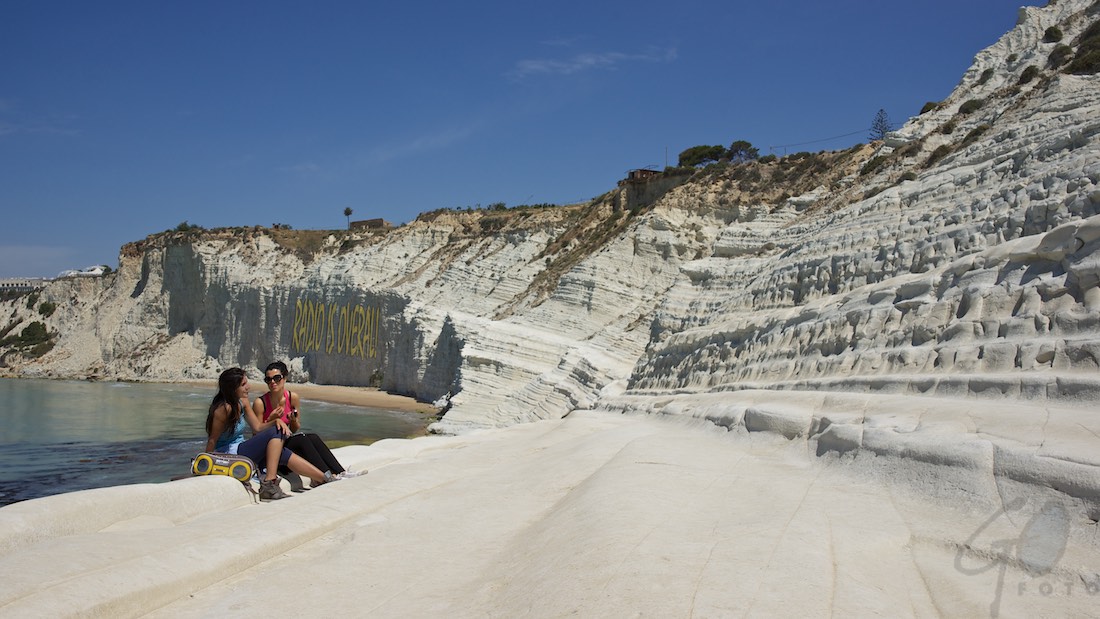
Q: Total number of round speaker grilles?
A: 2